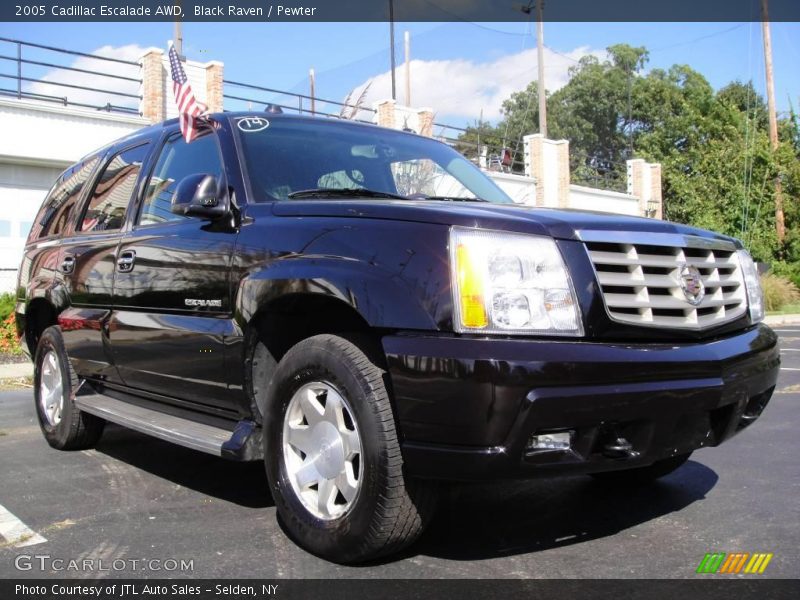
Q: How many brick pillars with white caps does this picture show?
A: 8